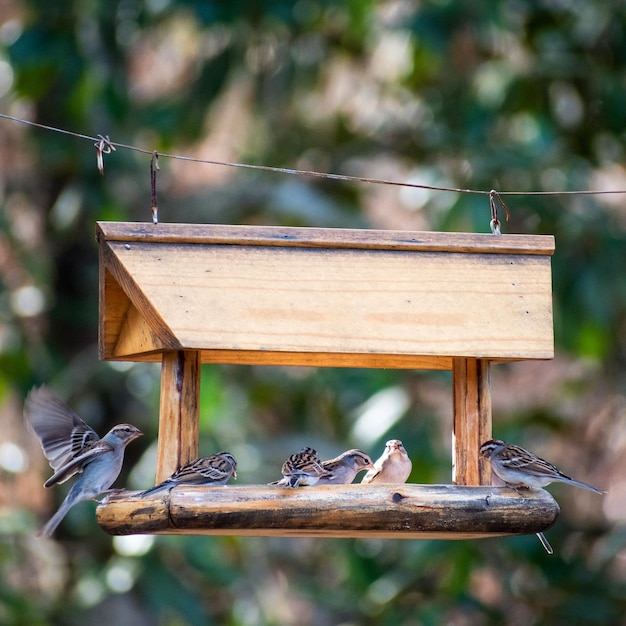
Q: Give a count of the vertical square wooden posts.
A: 2